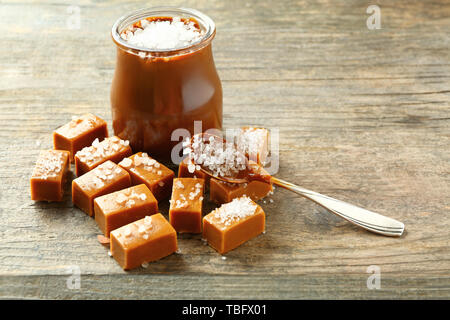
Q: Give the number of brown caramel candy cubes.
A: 12